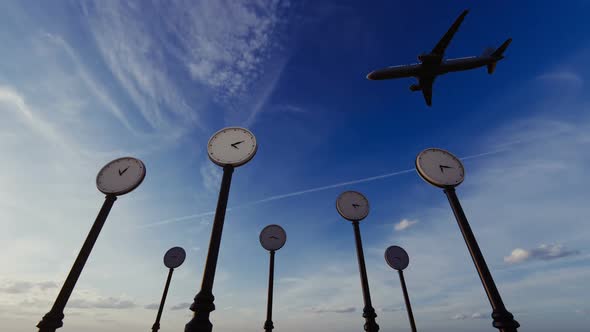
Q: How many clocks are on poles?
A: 7